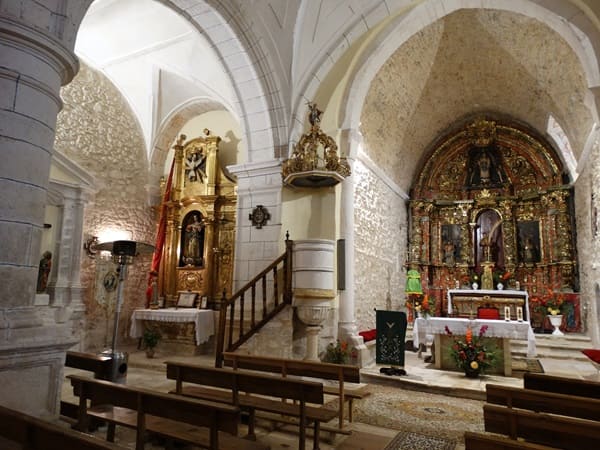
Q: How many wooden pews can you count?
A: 9